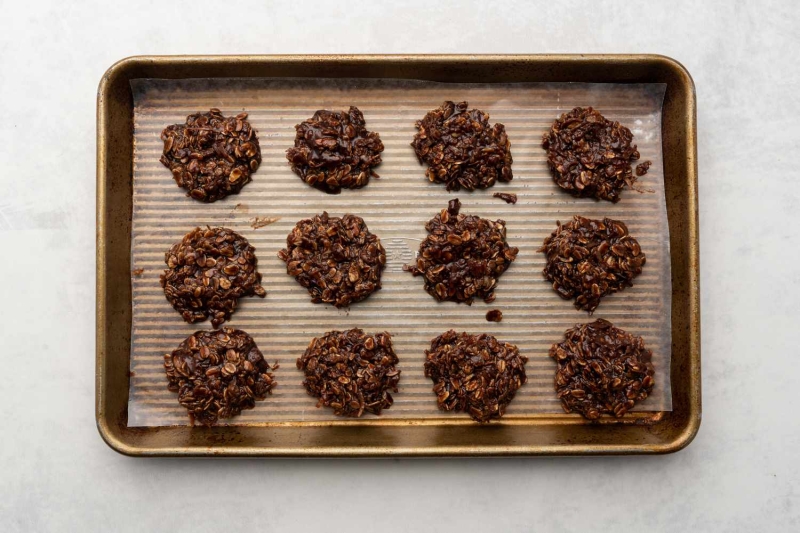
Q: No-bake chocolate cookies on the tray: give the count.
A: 12